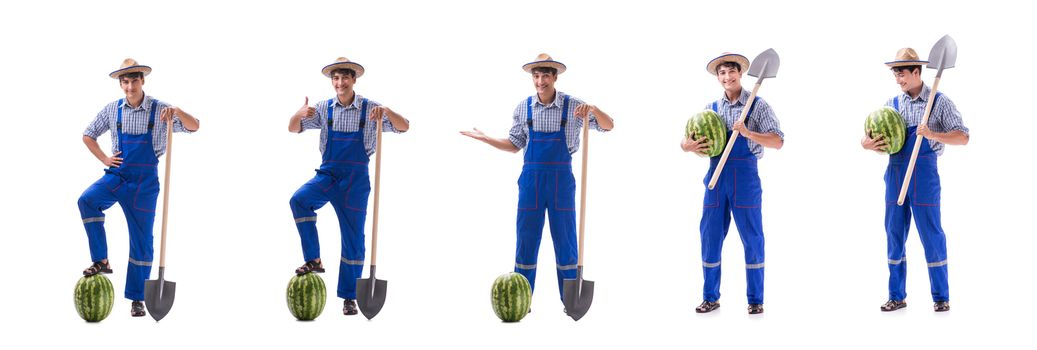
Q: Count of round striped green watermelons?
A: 5